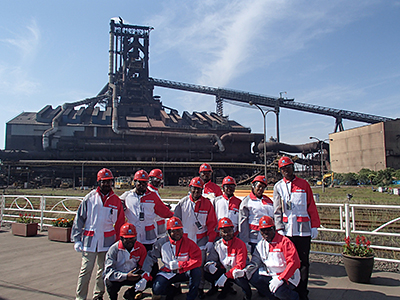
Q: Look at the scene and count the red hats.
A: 12